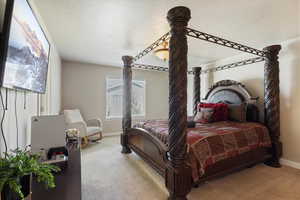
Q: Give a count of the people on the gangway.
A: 0